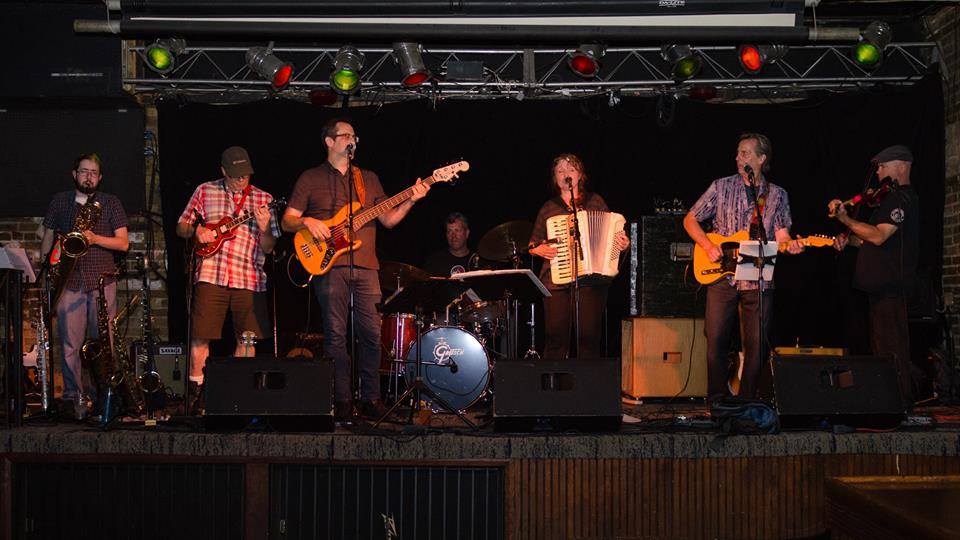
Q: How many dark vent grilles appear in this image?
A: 2